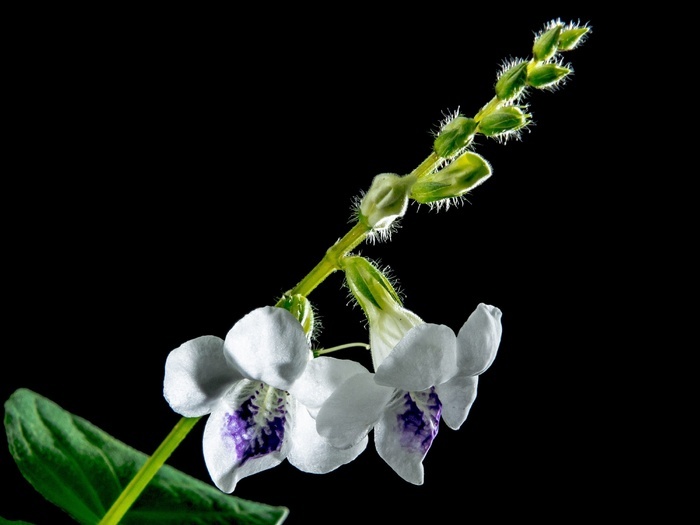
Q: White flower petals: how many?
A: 10